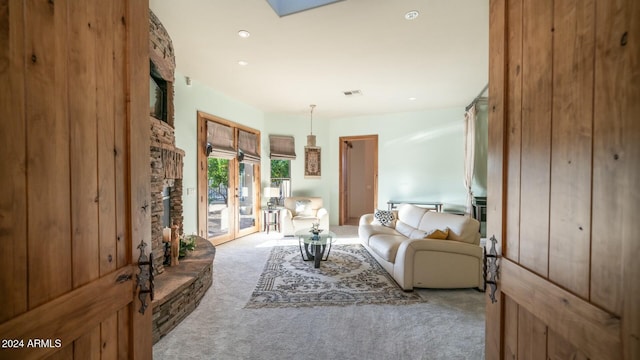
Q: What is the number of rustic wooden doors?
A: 2